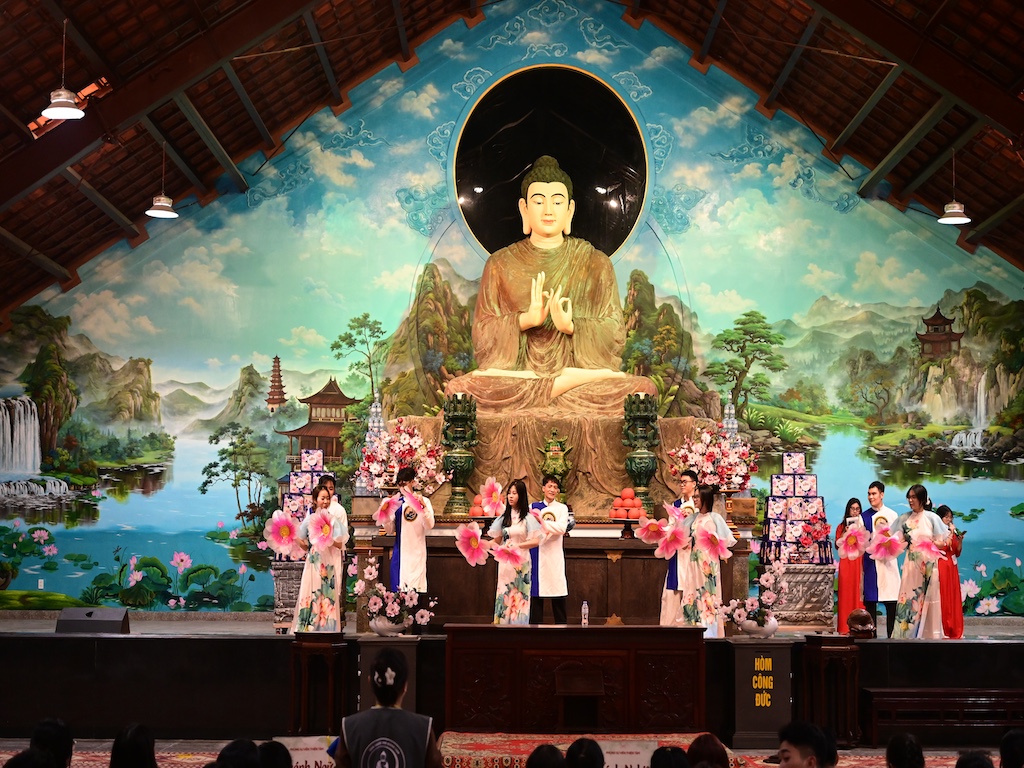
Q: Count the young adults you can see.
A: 11